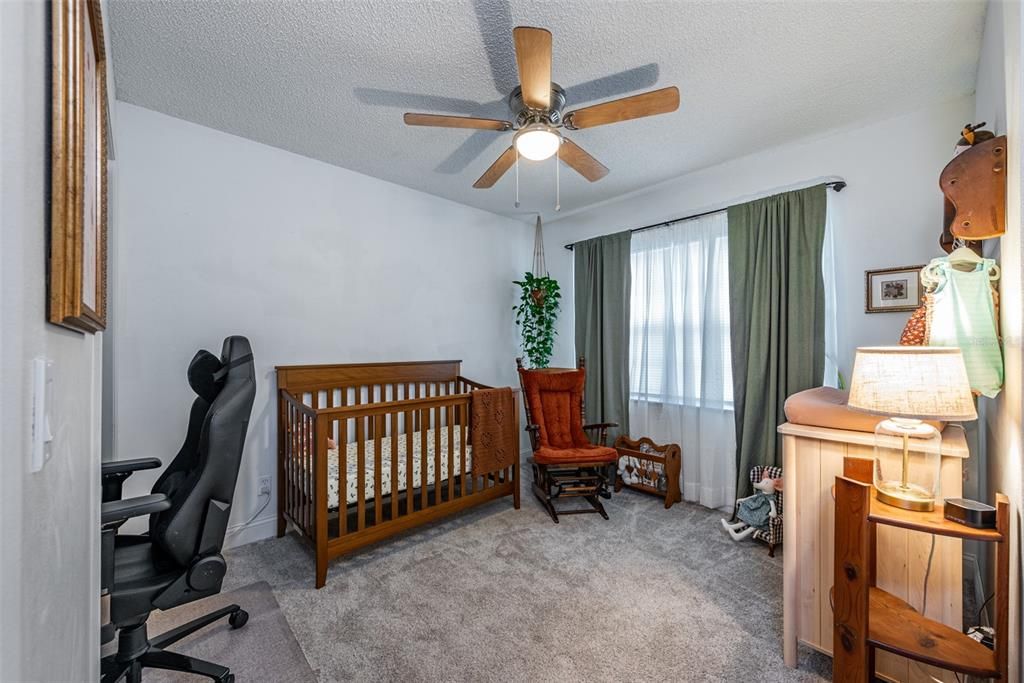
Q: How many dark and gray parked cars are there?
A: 0